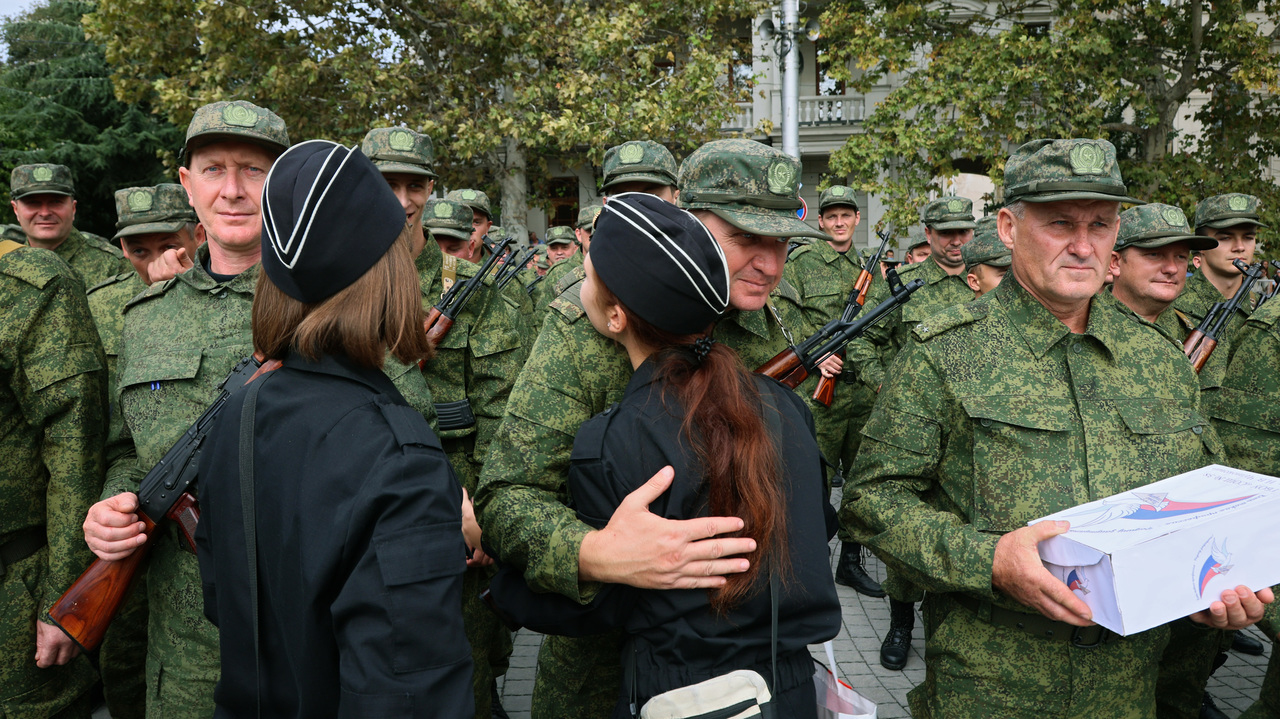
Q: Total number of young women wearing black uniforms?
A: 2